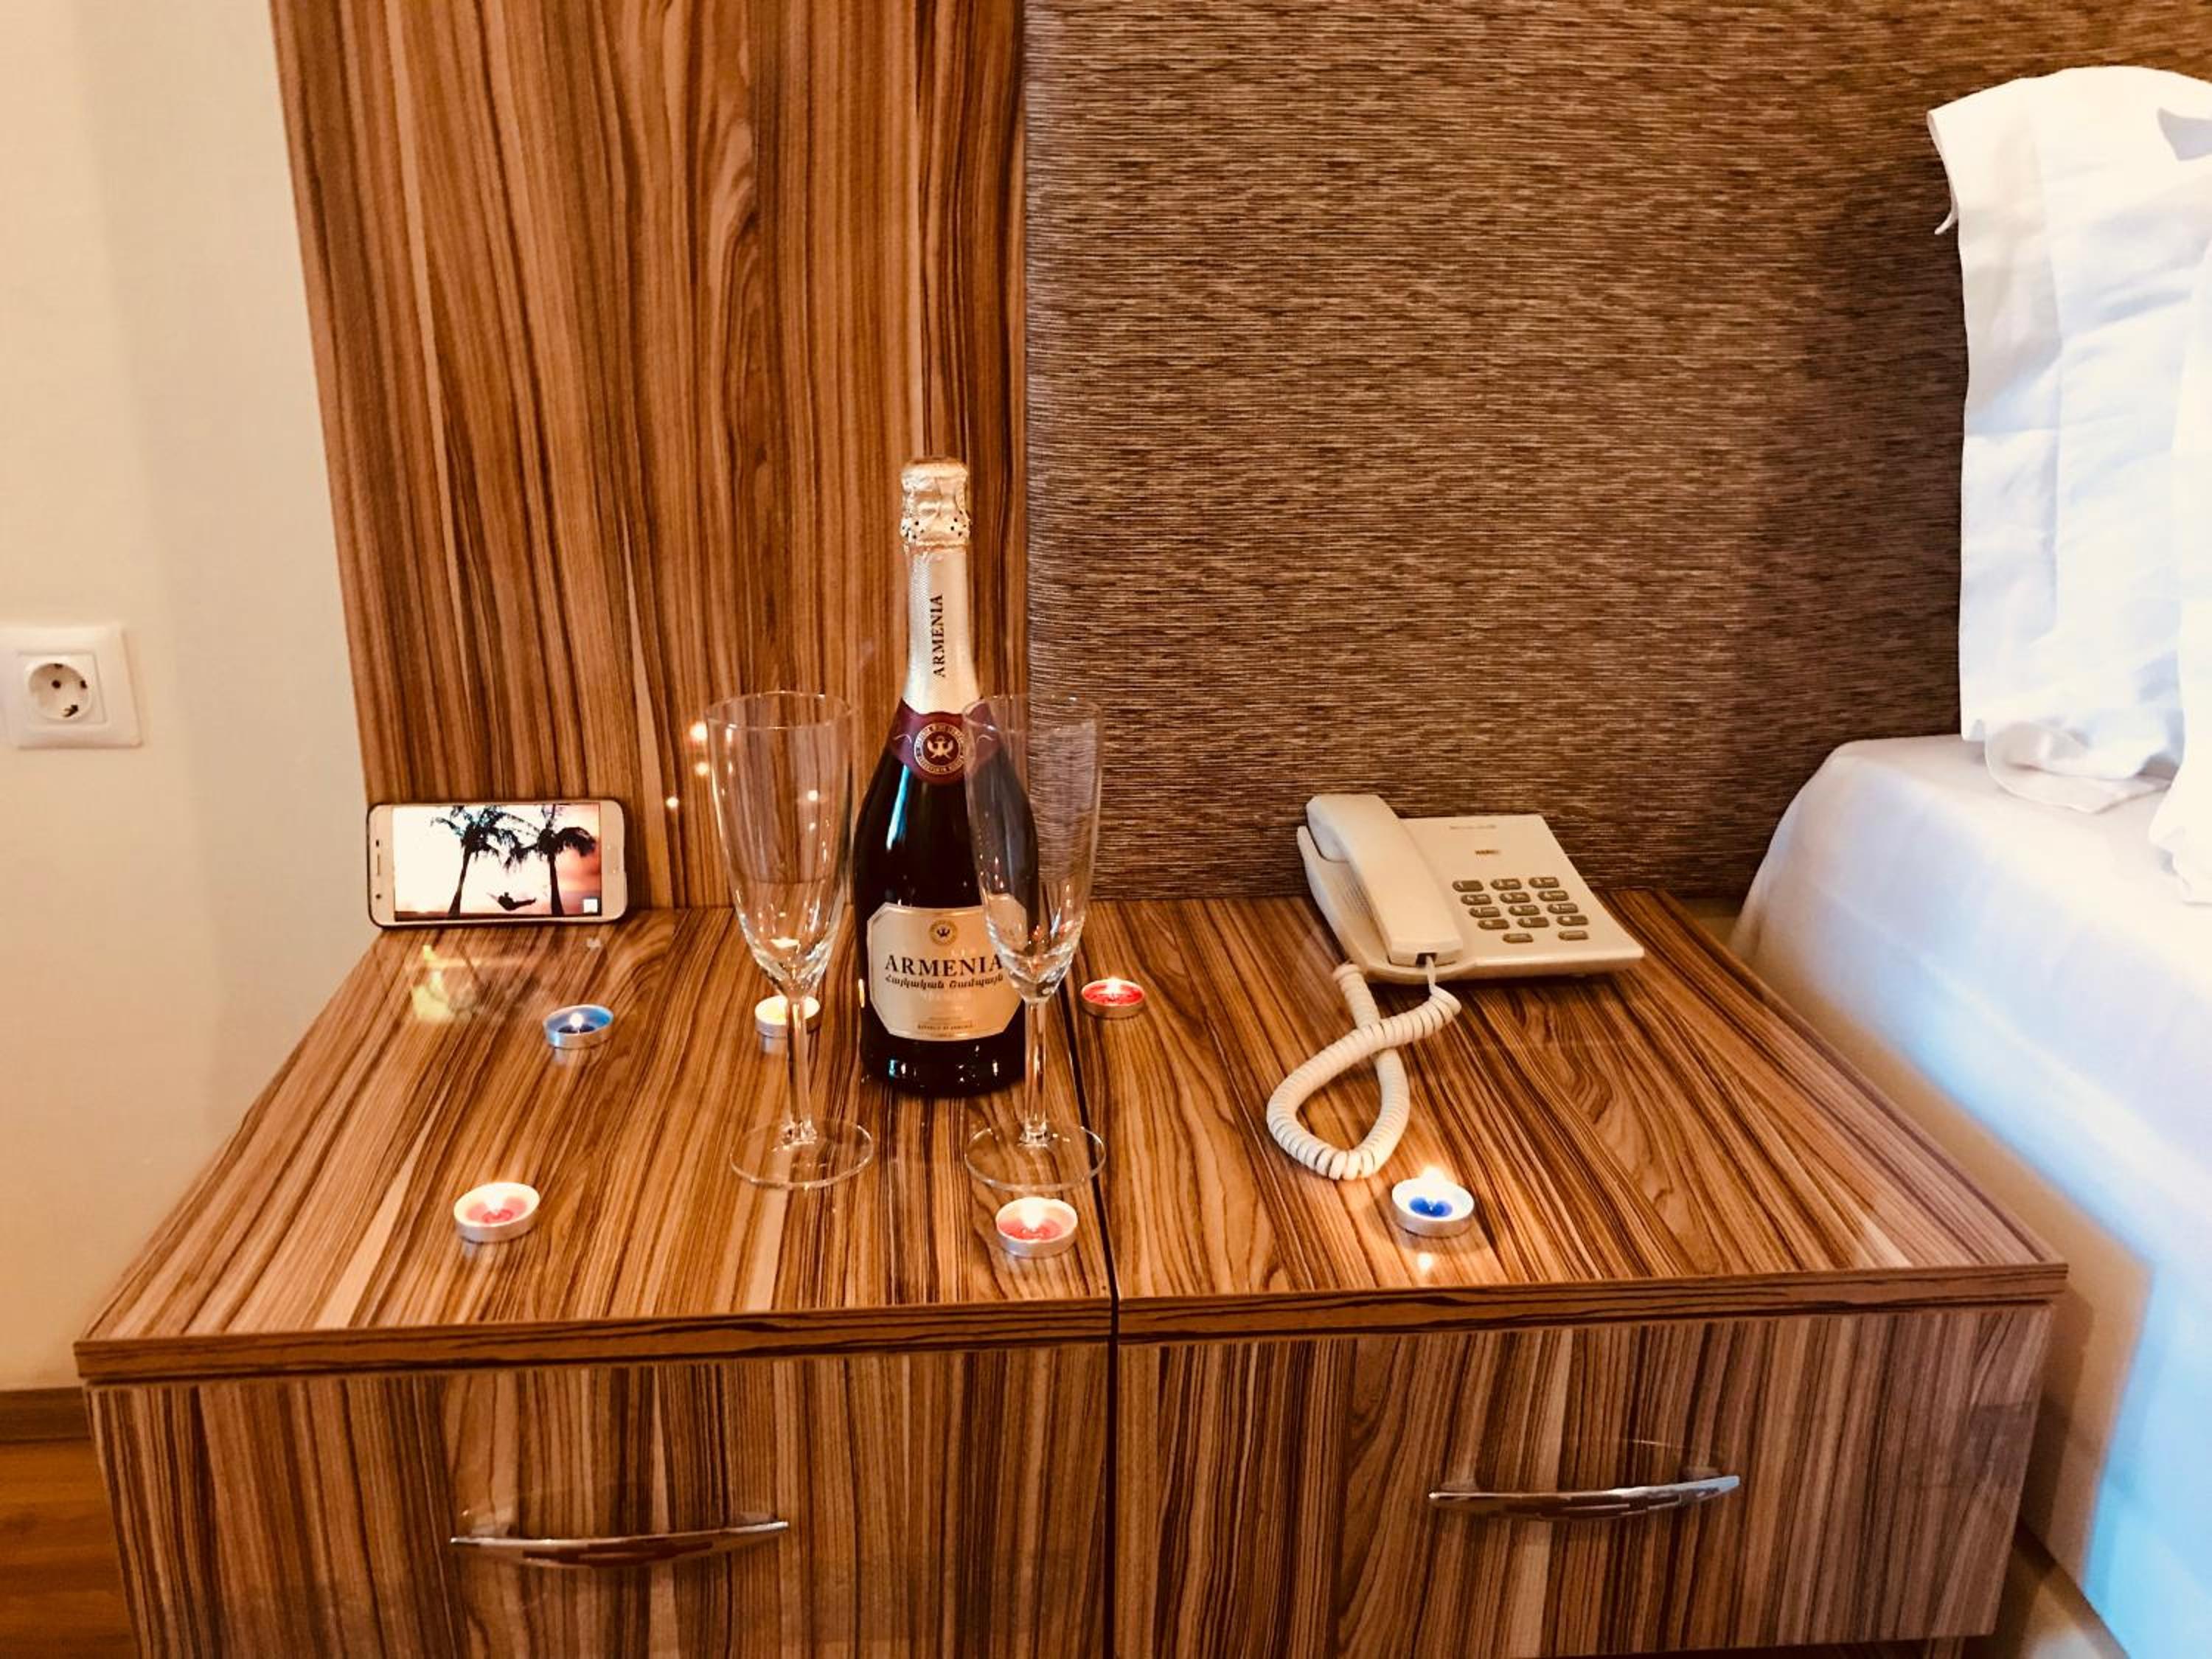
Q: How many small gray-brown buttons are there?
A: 14